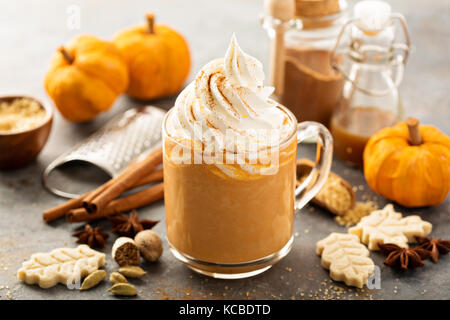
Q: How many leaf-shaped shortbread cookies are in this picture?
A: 3